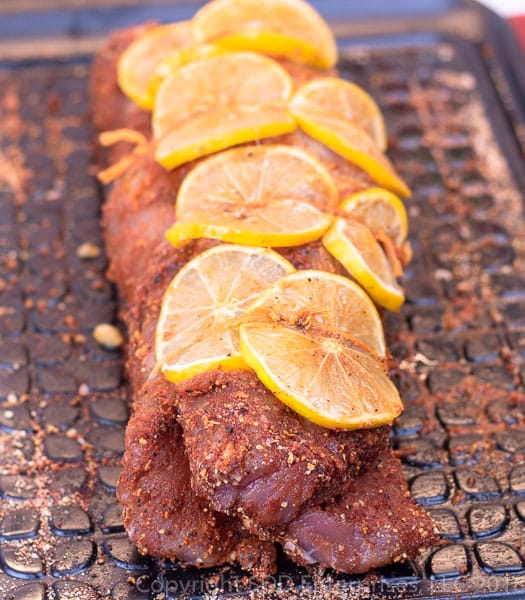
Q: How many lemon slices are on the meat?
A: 8